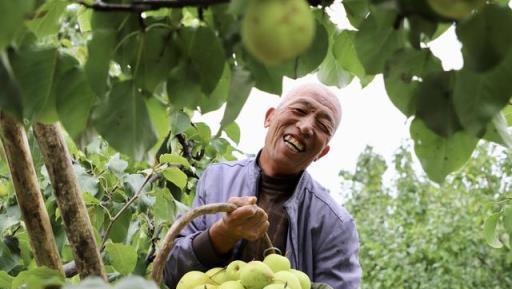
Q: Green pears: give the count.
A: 12